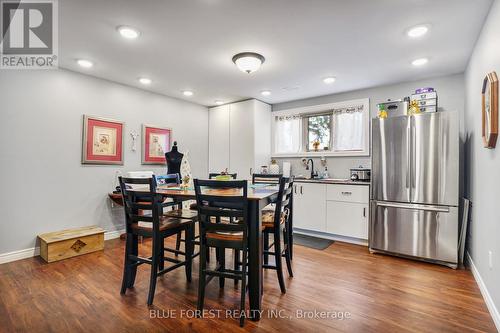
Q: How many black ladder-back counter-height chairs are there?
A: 6